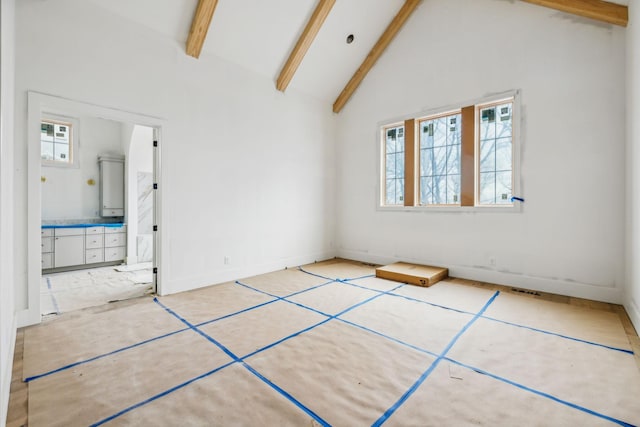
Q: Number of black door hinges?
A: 4